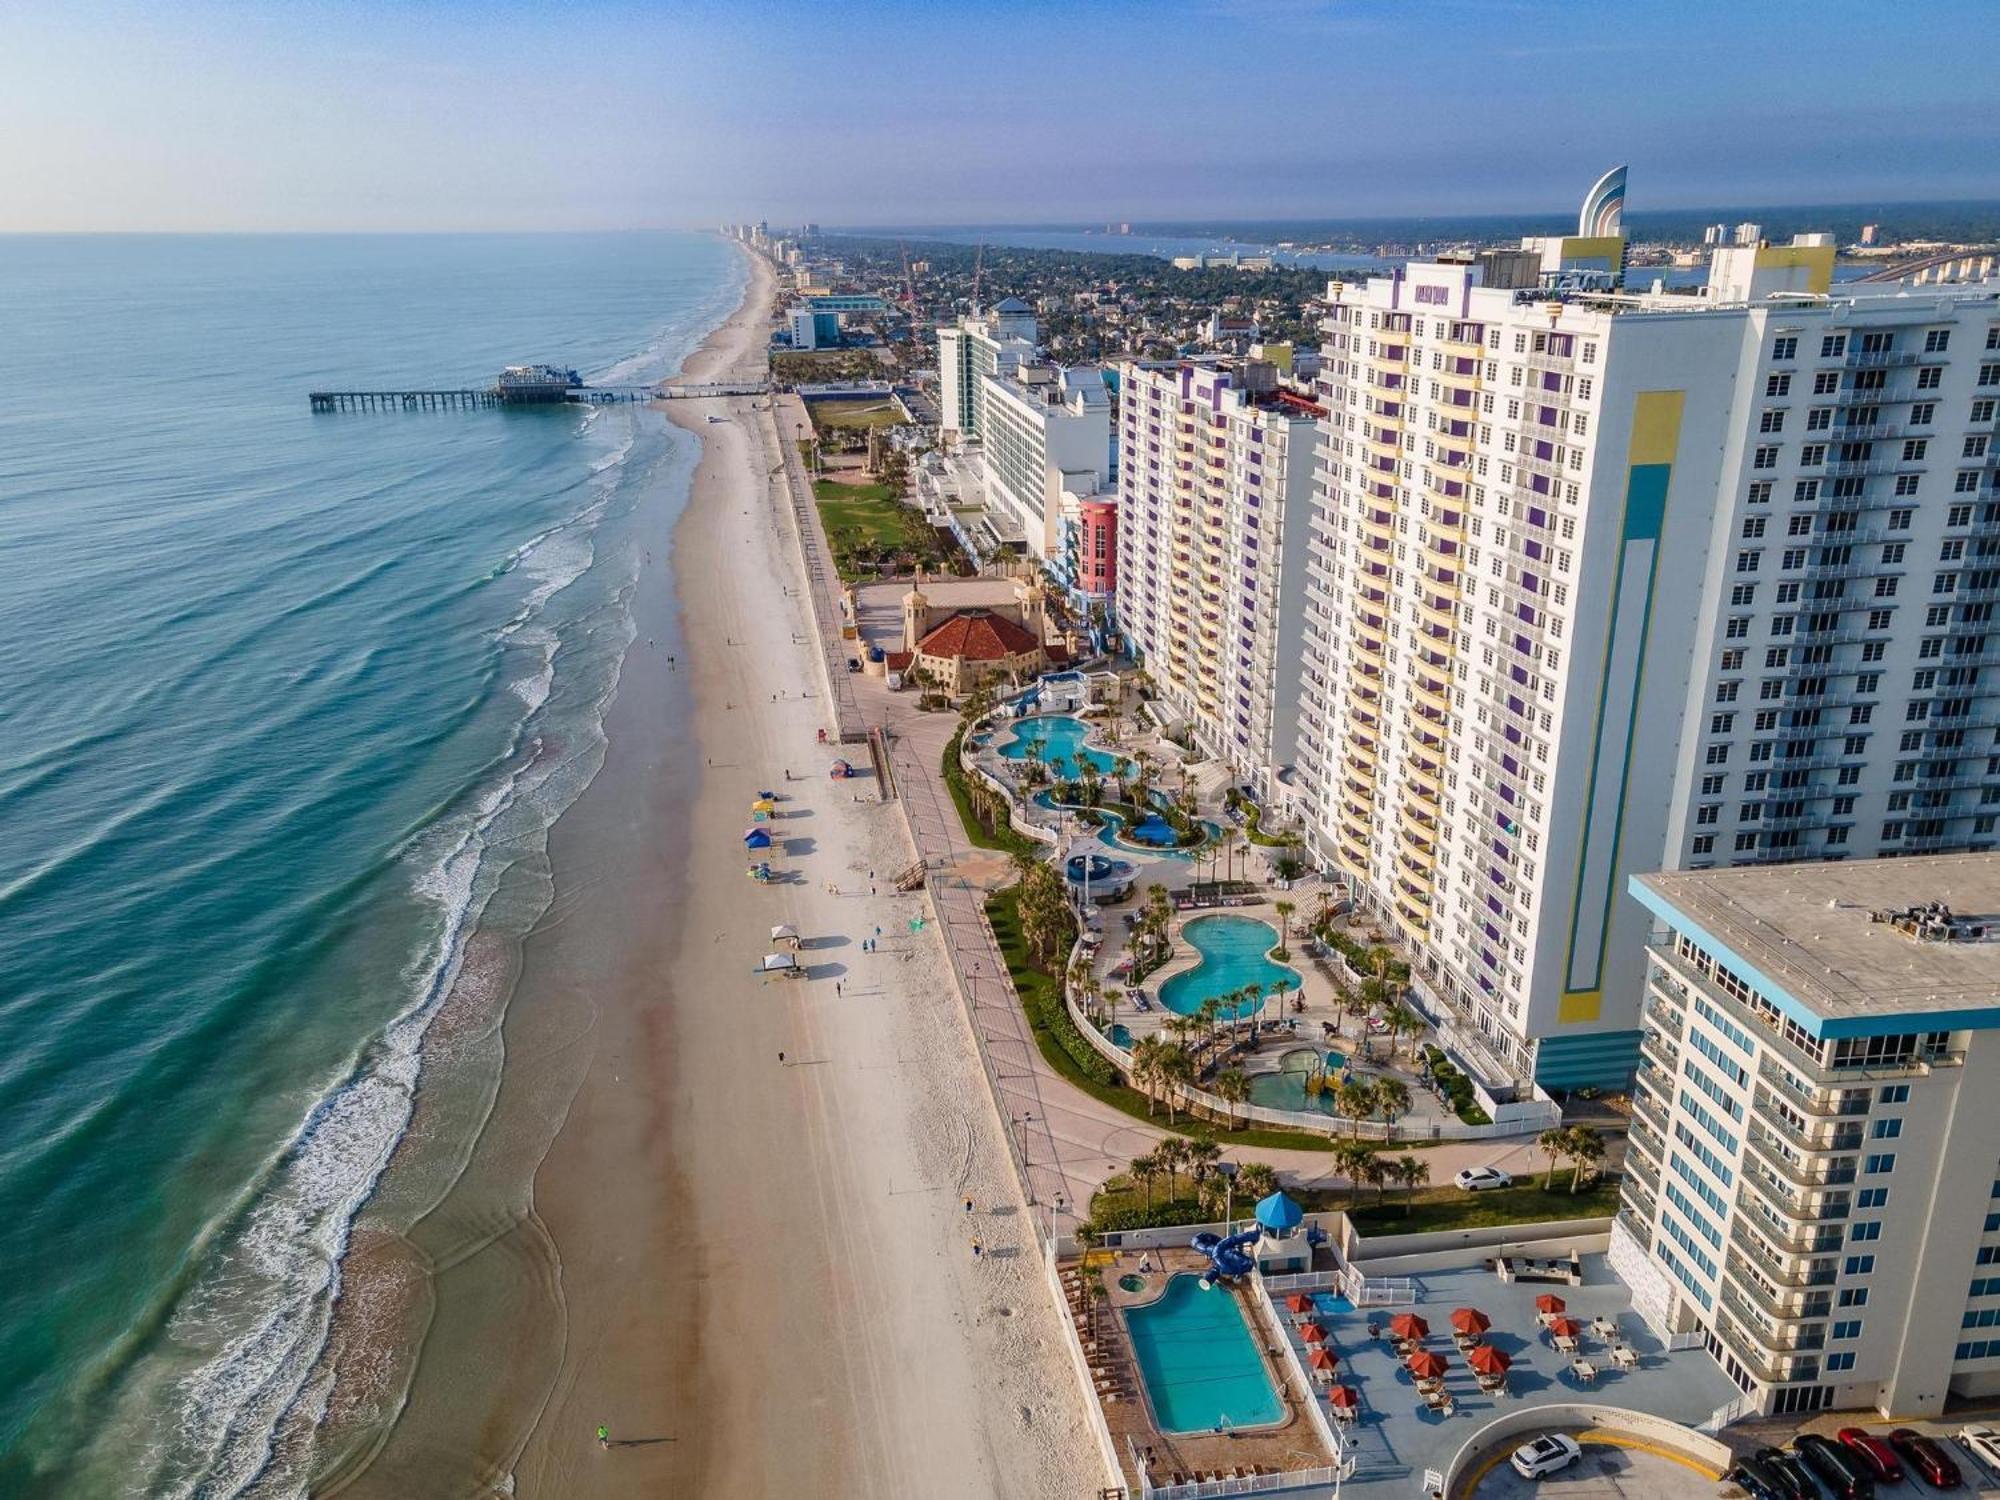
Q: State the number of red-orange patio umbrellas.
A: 10